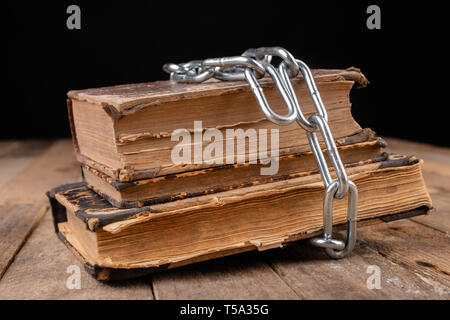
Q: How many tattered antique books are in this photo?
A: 3